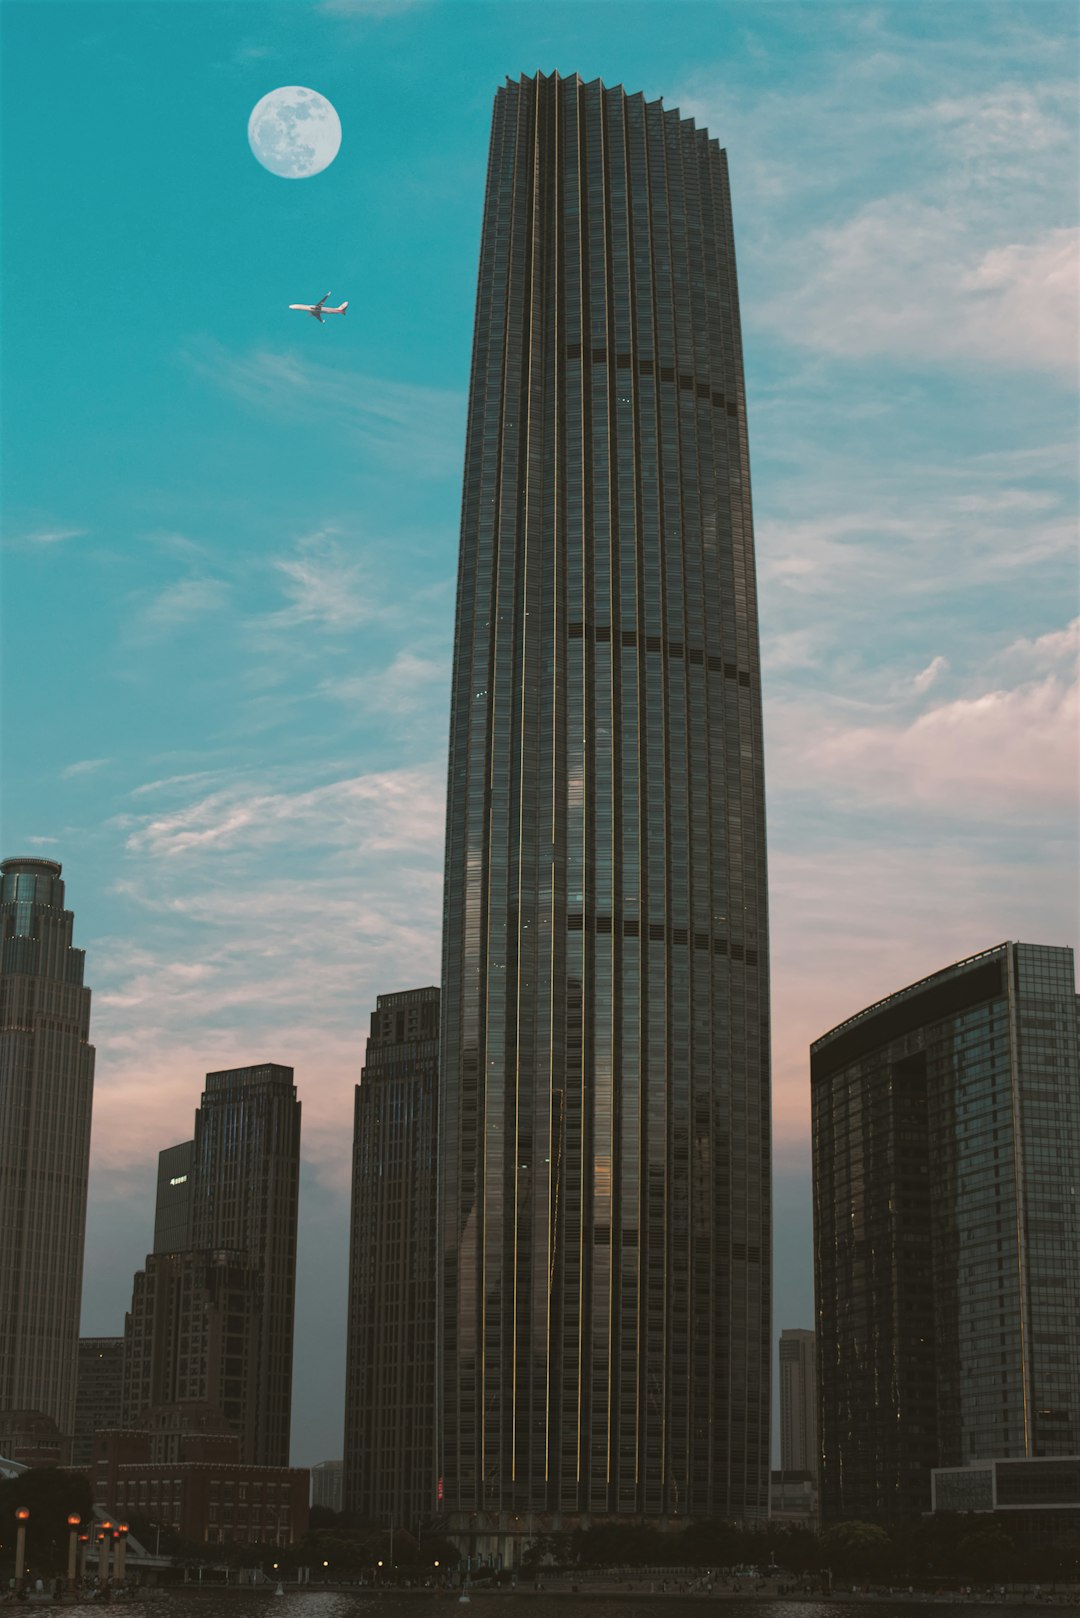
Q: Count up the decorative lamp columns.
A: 7